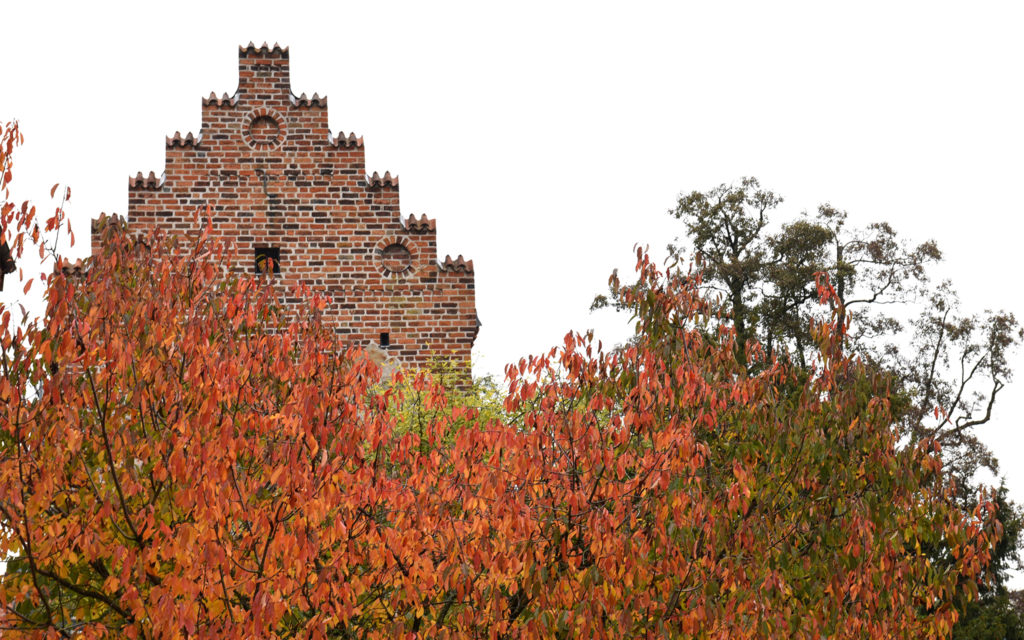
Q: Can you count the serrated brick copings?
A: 11